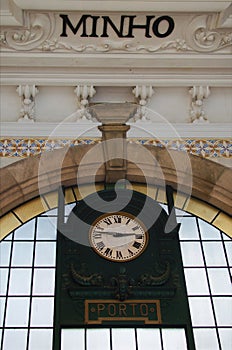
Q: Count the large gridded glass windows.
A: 2